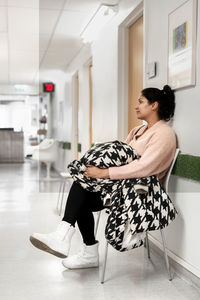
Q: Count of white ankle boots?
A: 2